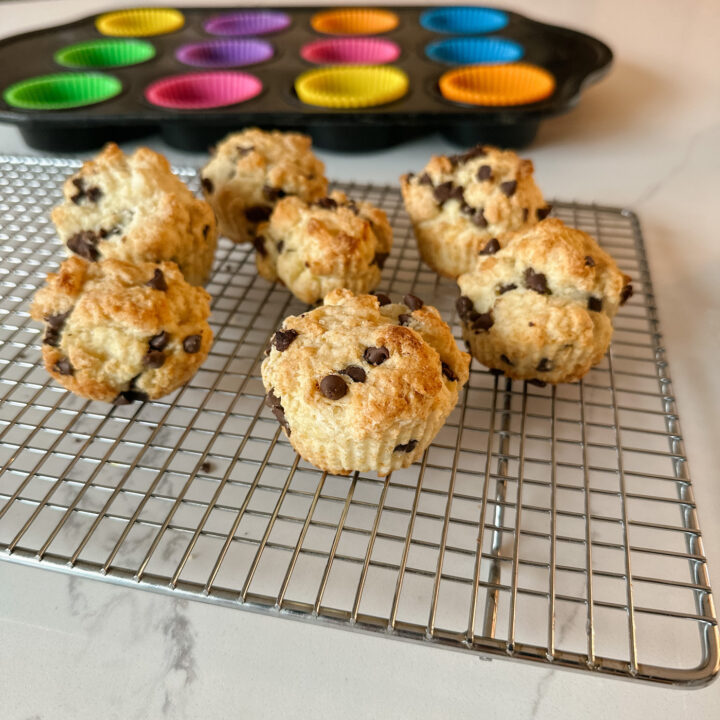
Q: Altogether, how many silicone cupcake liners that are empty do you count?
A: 12